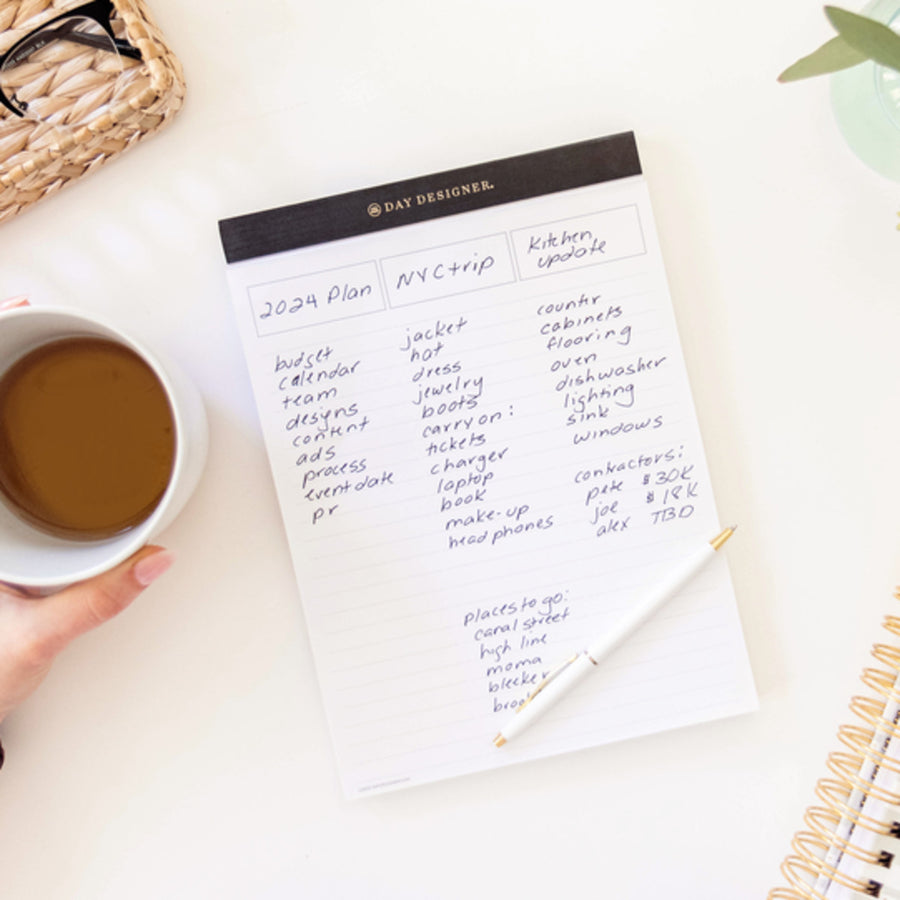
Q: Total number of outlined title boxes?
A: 3